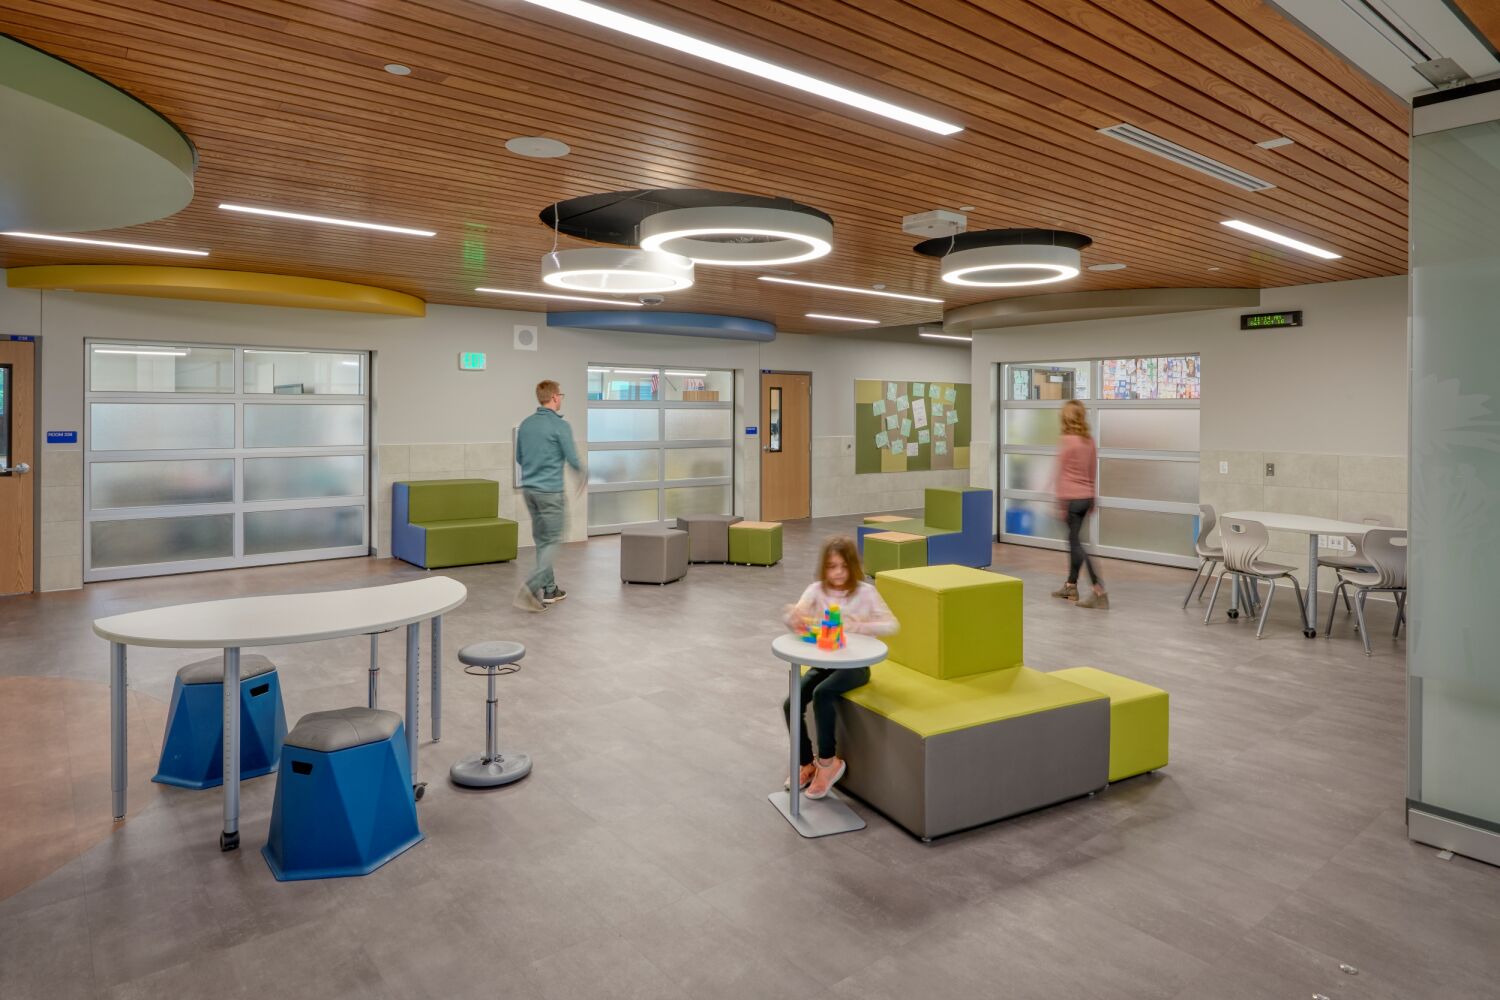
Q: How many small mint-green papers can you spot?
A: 15